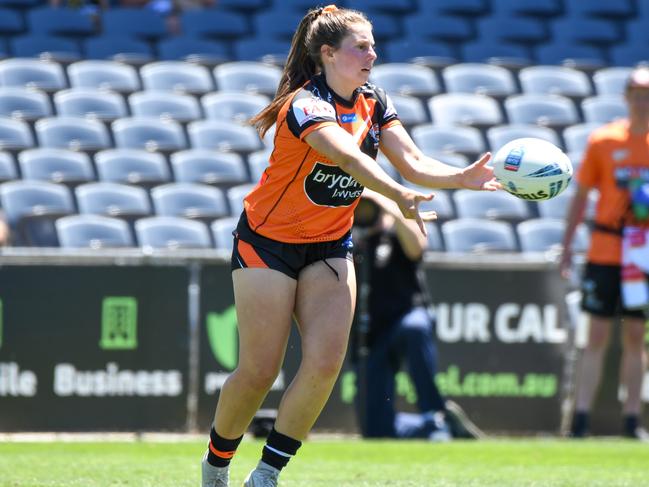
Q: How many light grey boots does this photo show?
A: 2